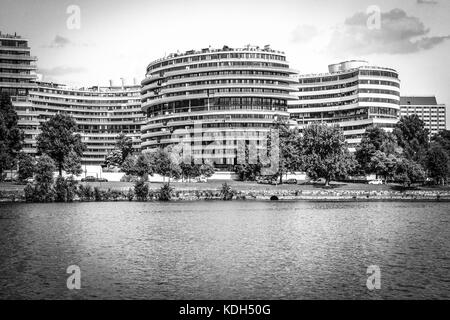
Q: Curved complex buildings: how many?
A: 3